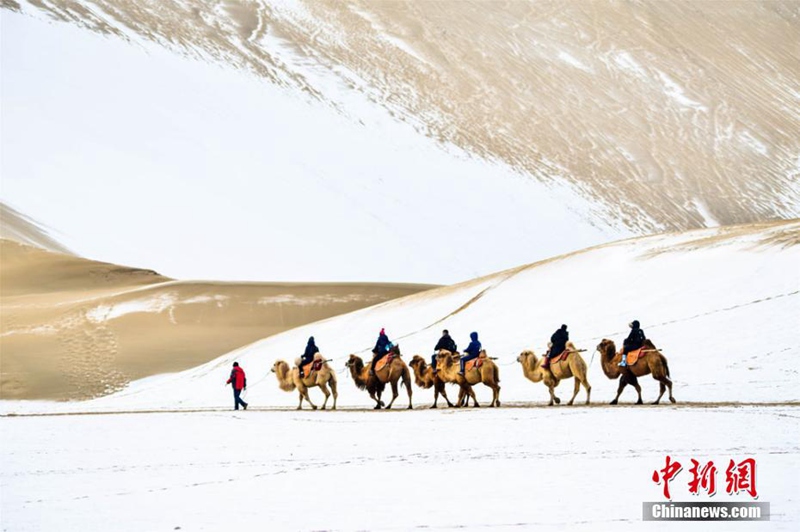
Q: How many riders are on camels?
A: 6